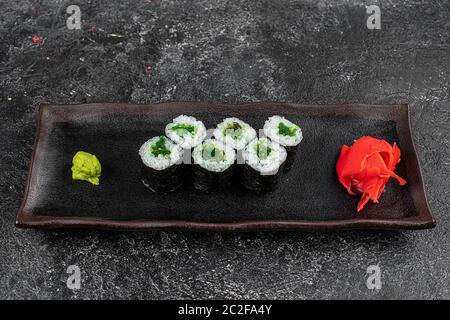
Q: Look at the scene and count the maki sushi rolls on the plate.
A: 6